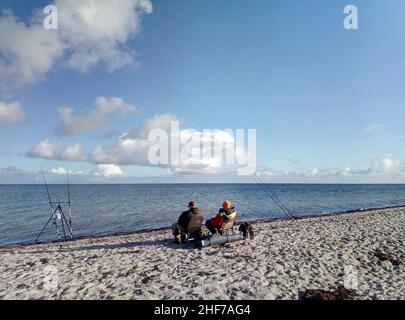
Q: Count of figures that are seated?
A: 2